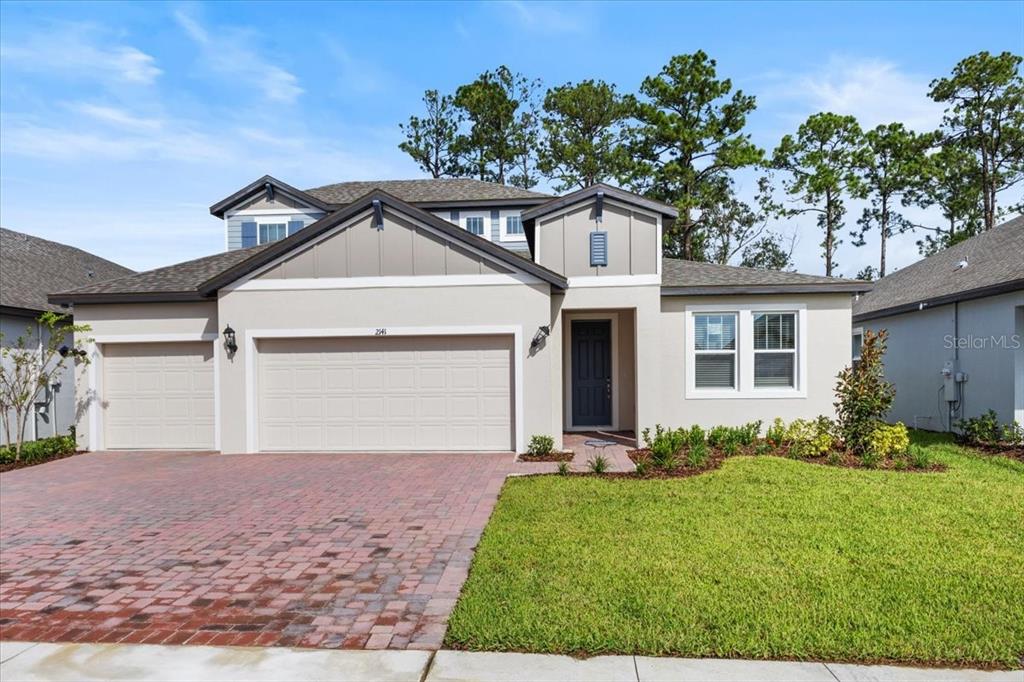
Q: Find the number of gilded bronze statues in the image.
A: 0